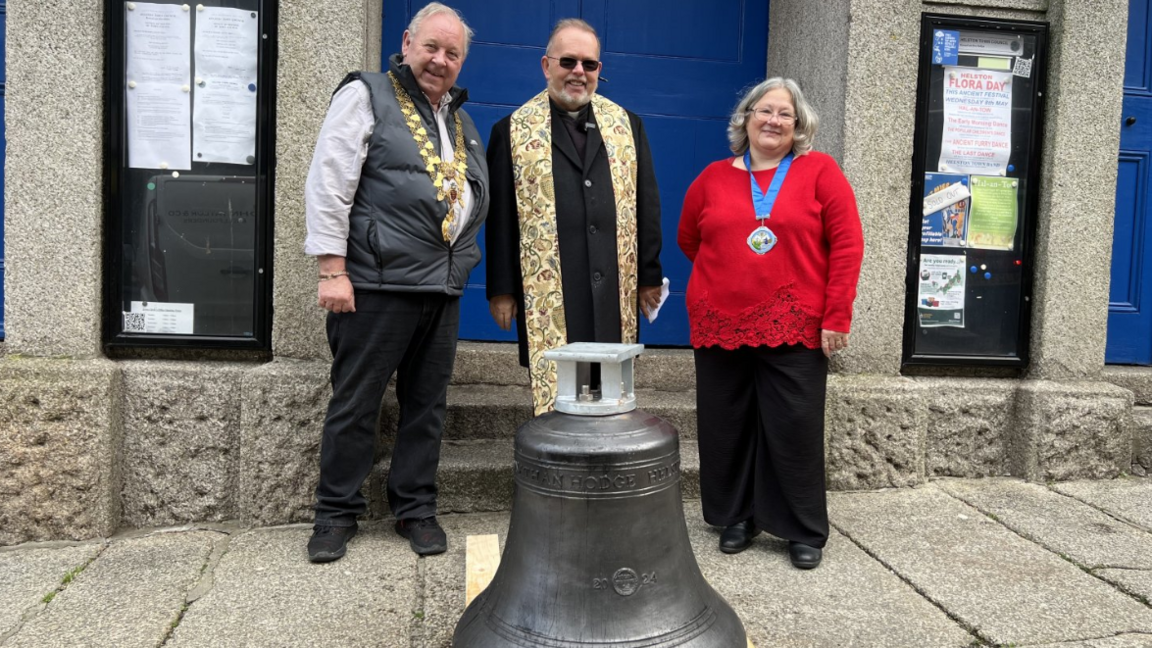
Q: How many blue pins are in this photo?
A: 5